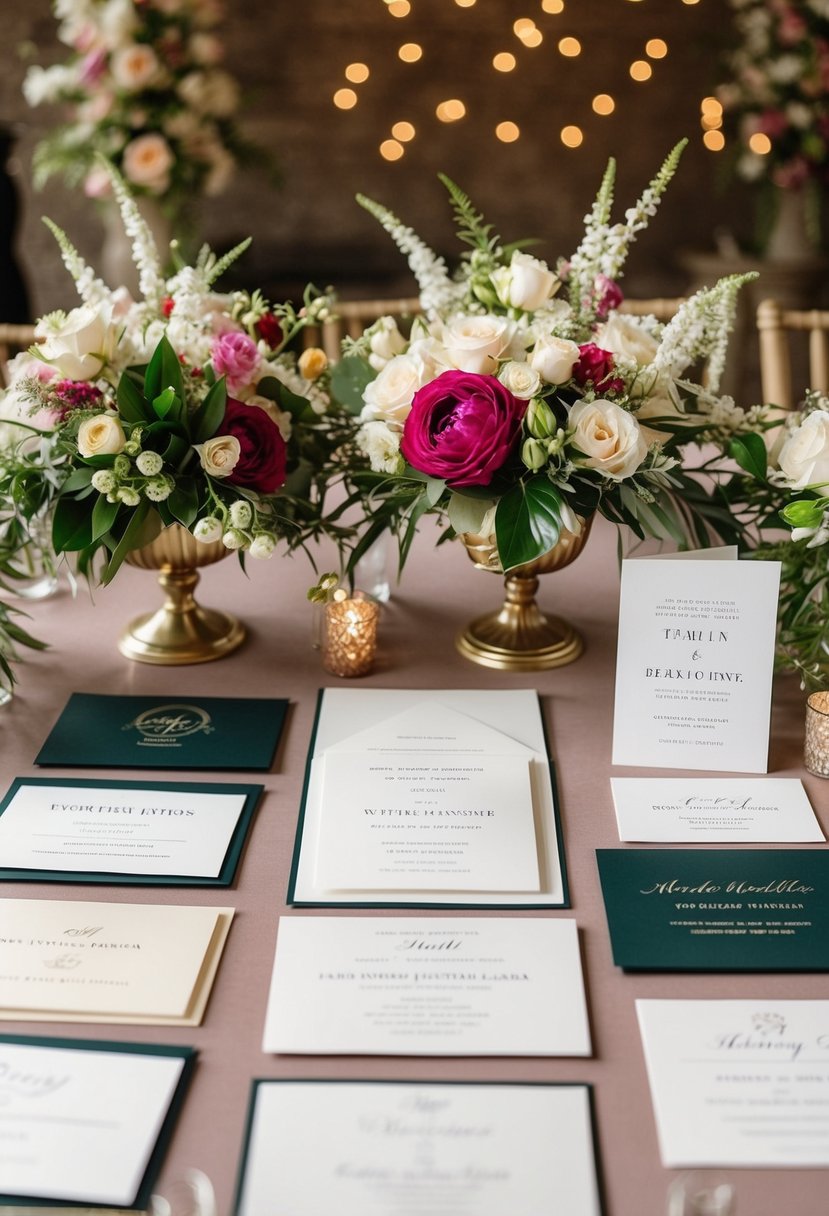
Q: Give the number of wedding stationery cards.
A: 11